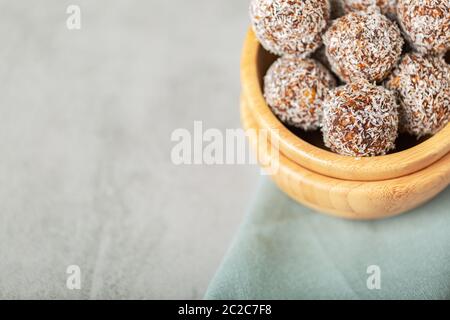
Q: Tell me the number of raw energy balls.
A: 7